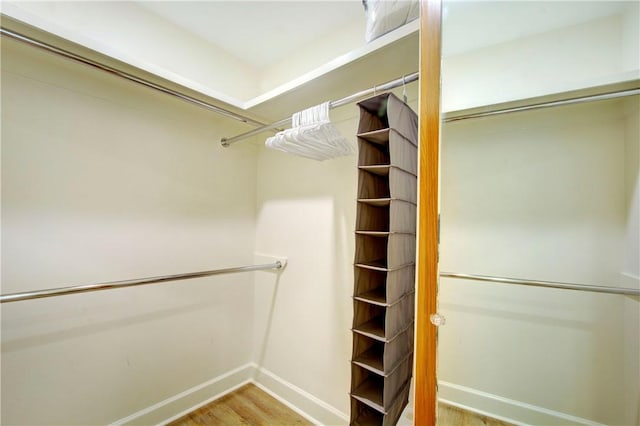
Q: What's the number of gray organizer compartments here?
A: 10